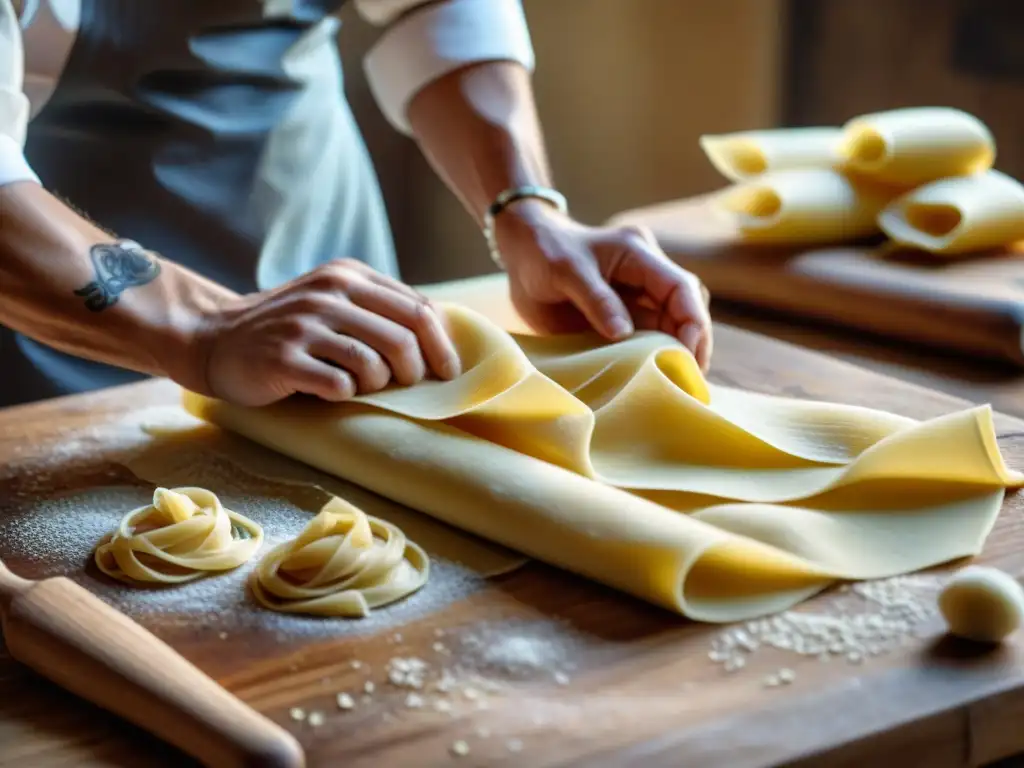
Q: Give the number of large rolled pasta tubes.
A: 4